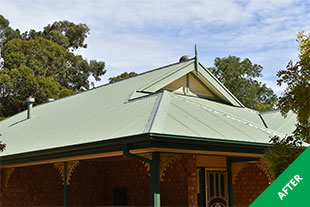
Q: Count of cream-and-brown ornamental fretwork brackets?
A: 7